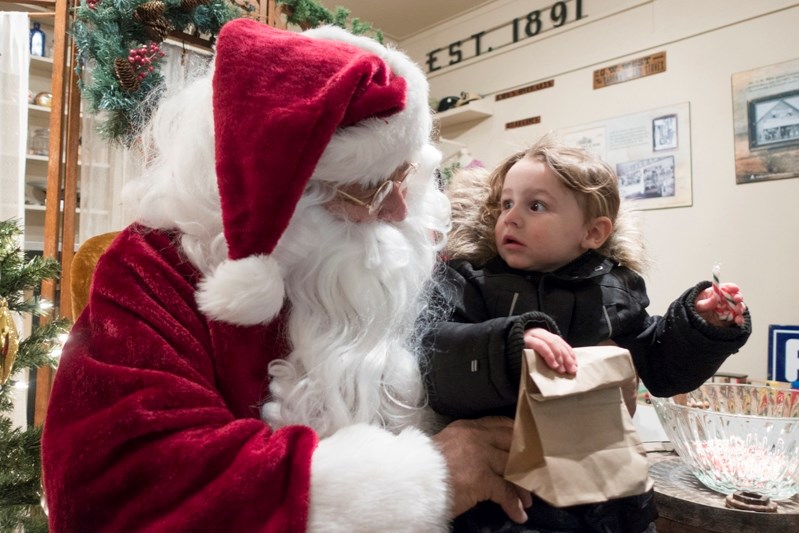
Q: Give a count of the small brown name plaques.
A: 3